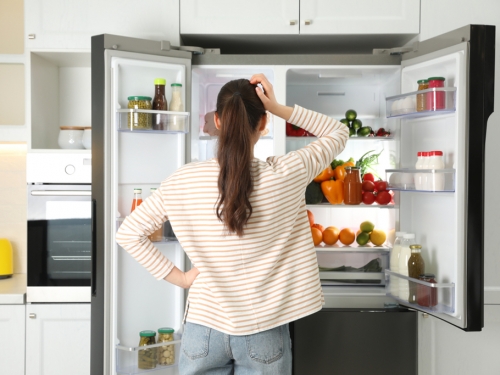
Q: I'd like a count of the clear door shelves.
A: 6